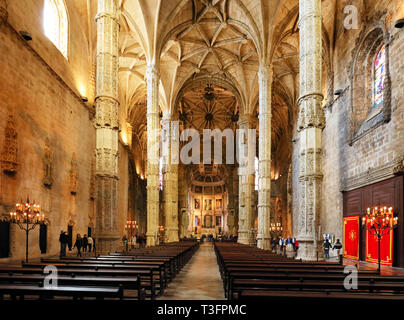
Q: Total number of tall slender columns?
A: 6